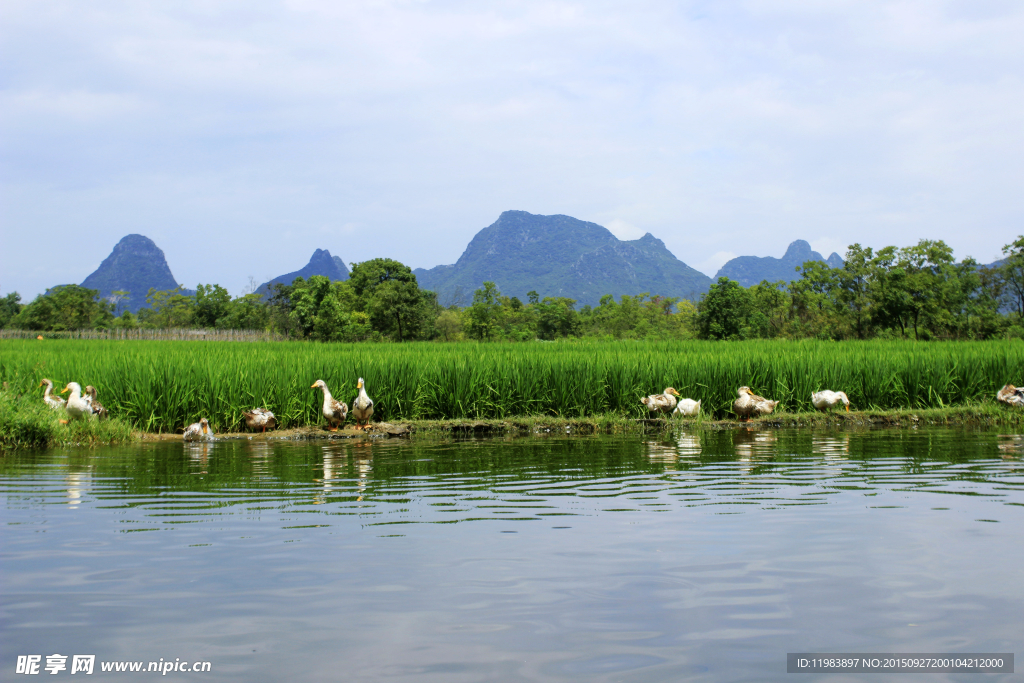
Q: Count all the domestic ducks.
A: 12